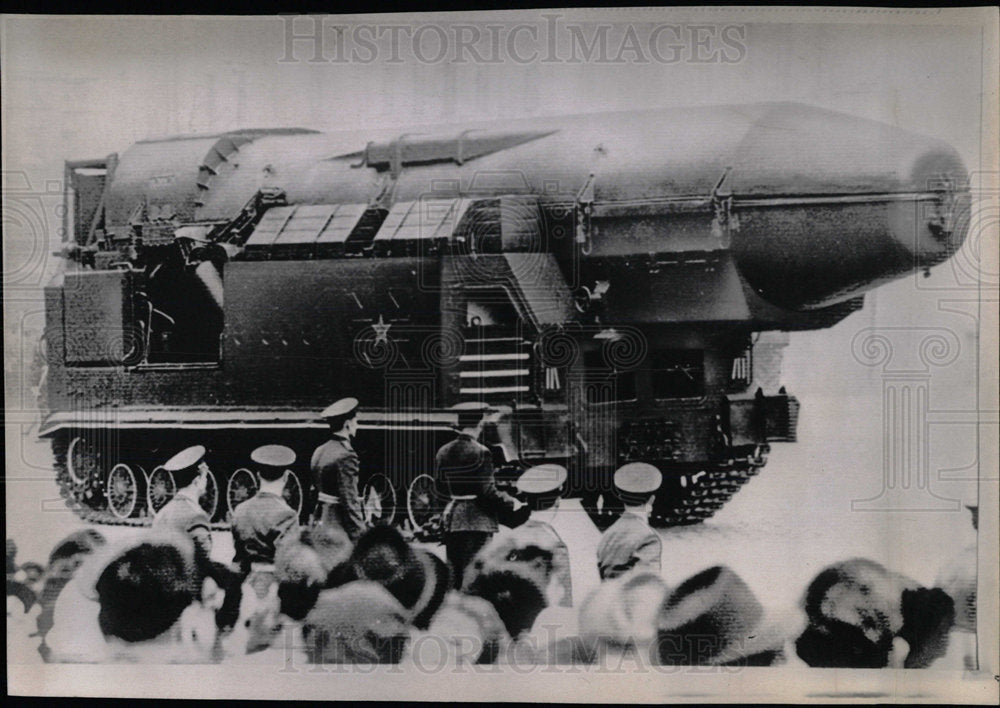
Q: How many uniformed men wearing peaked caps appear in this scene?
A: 6